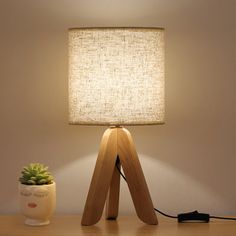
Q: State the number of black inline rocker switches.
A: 1